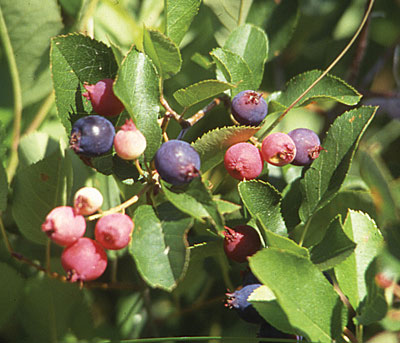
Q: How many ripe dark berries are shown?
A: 5